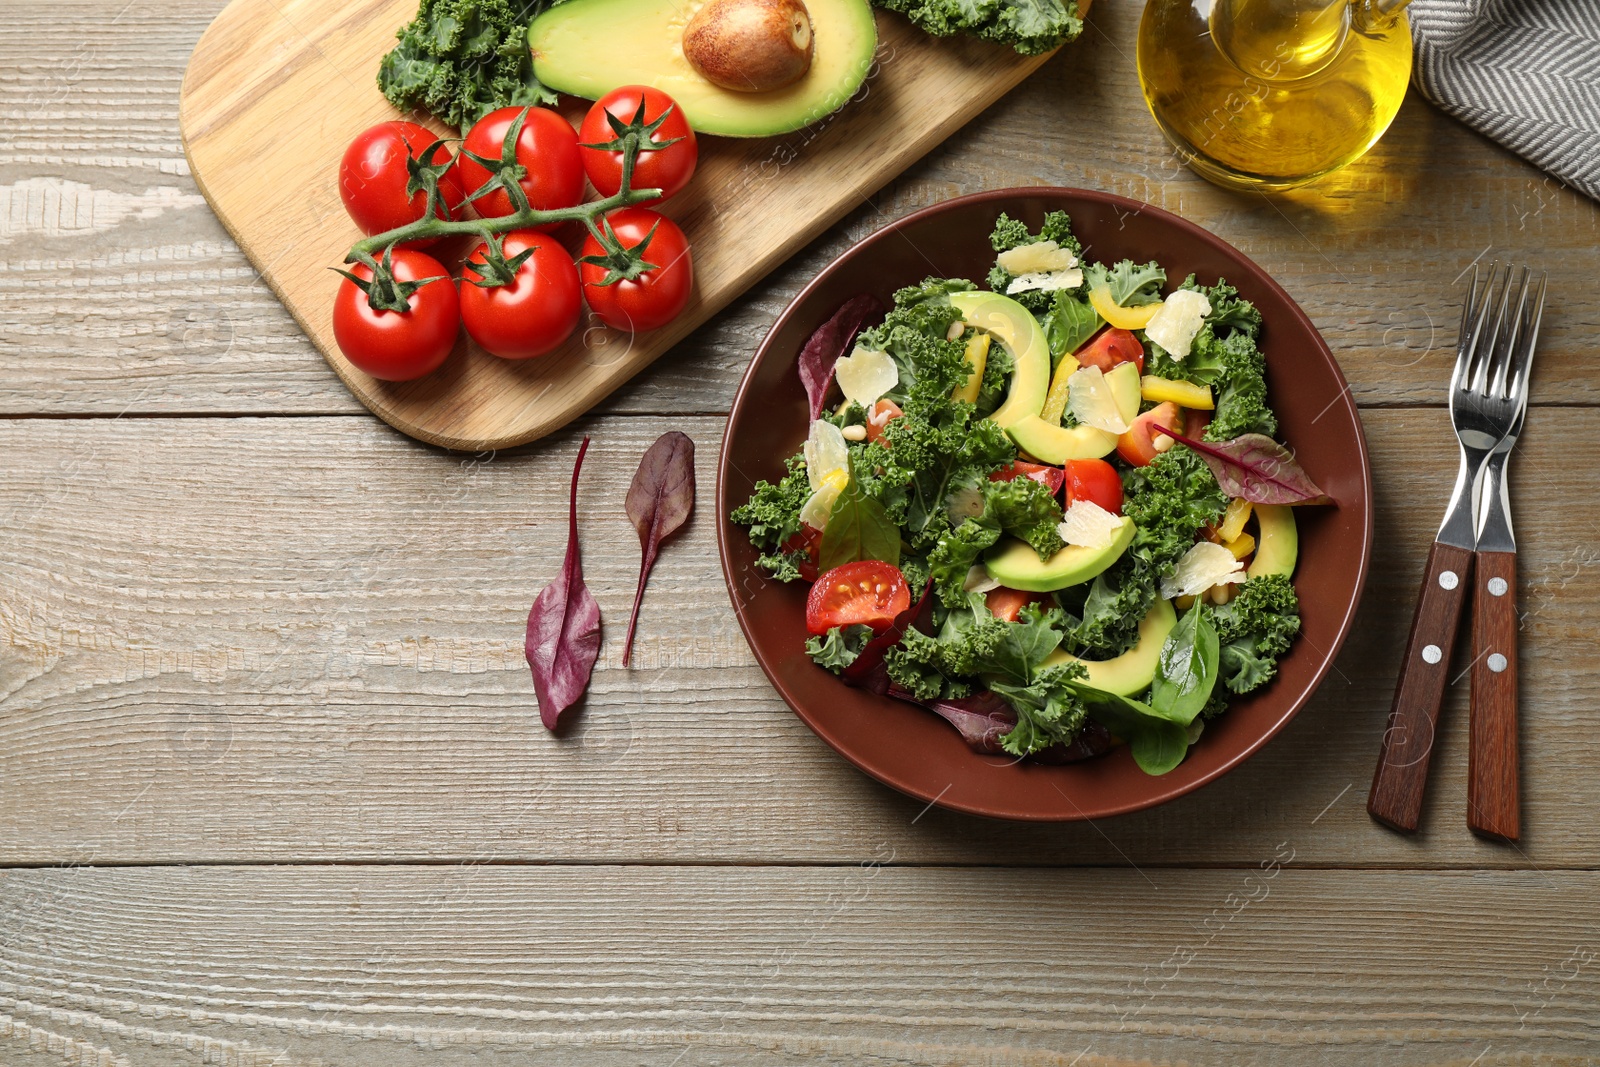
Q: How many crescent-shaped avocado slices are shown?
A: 5